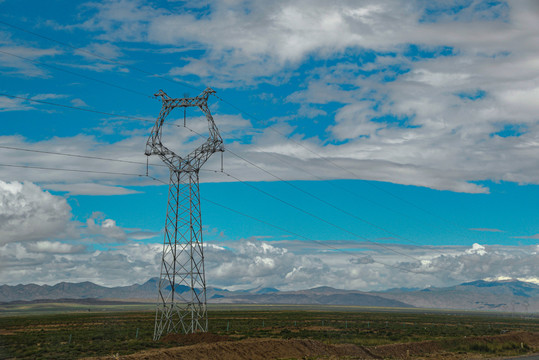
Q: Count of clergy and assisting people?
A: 0